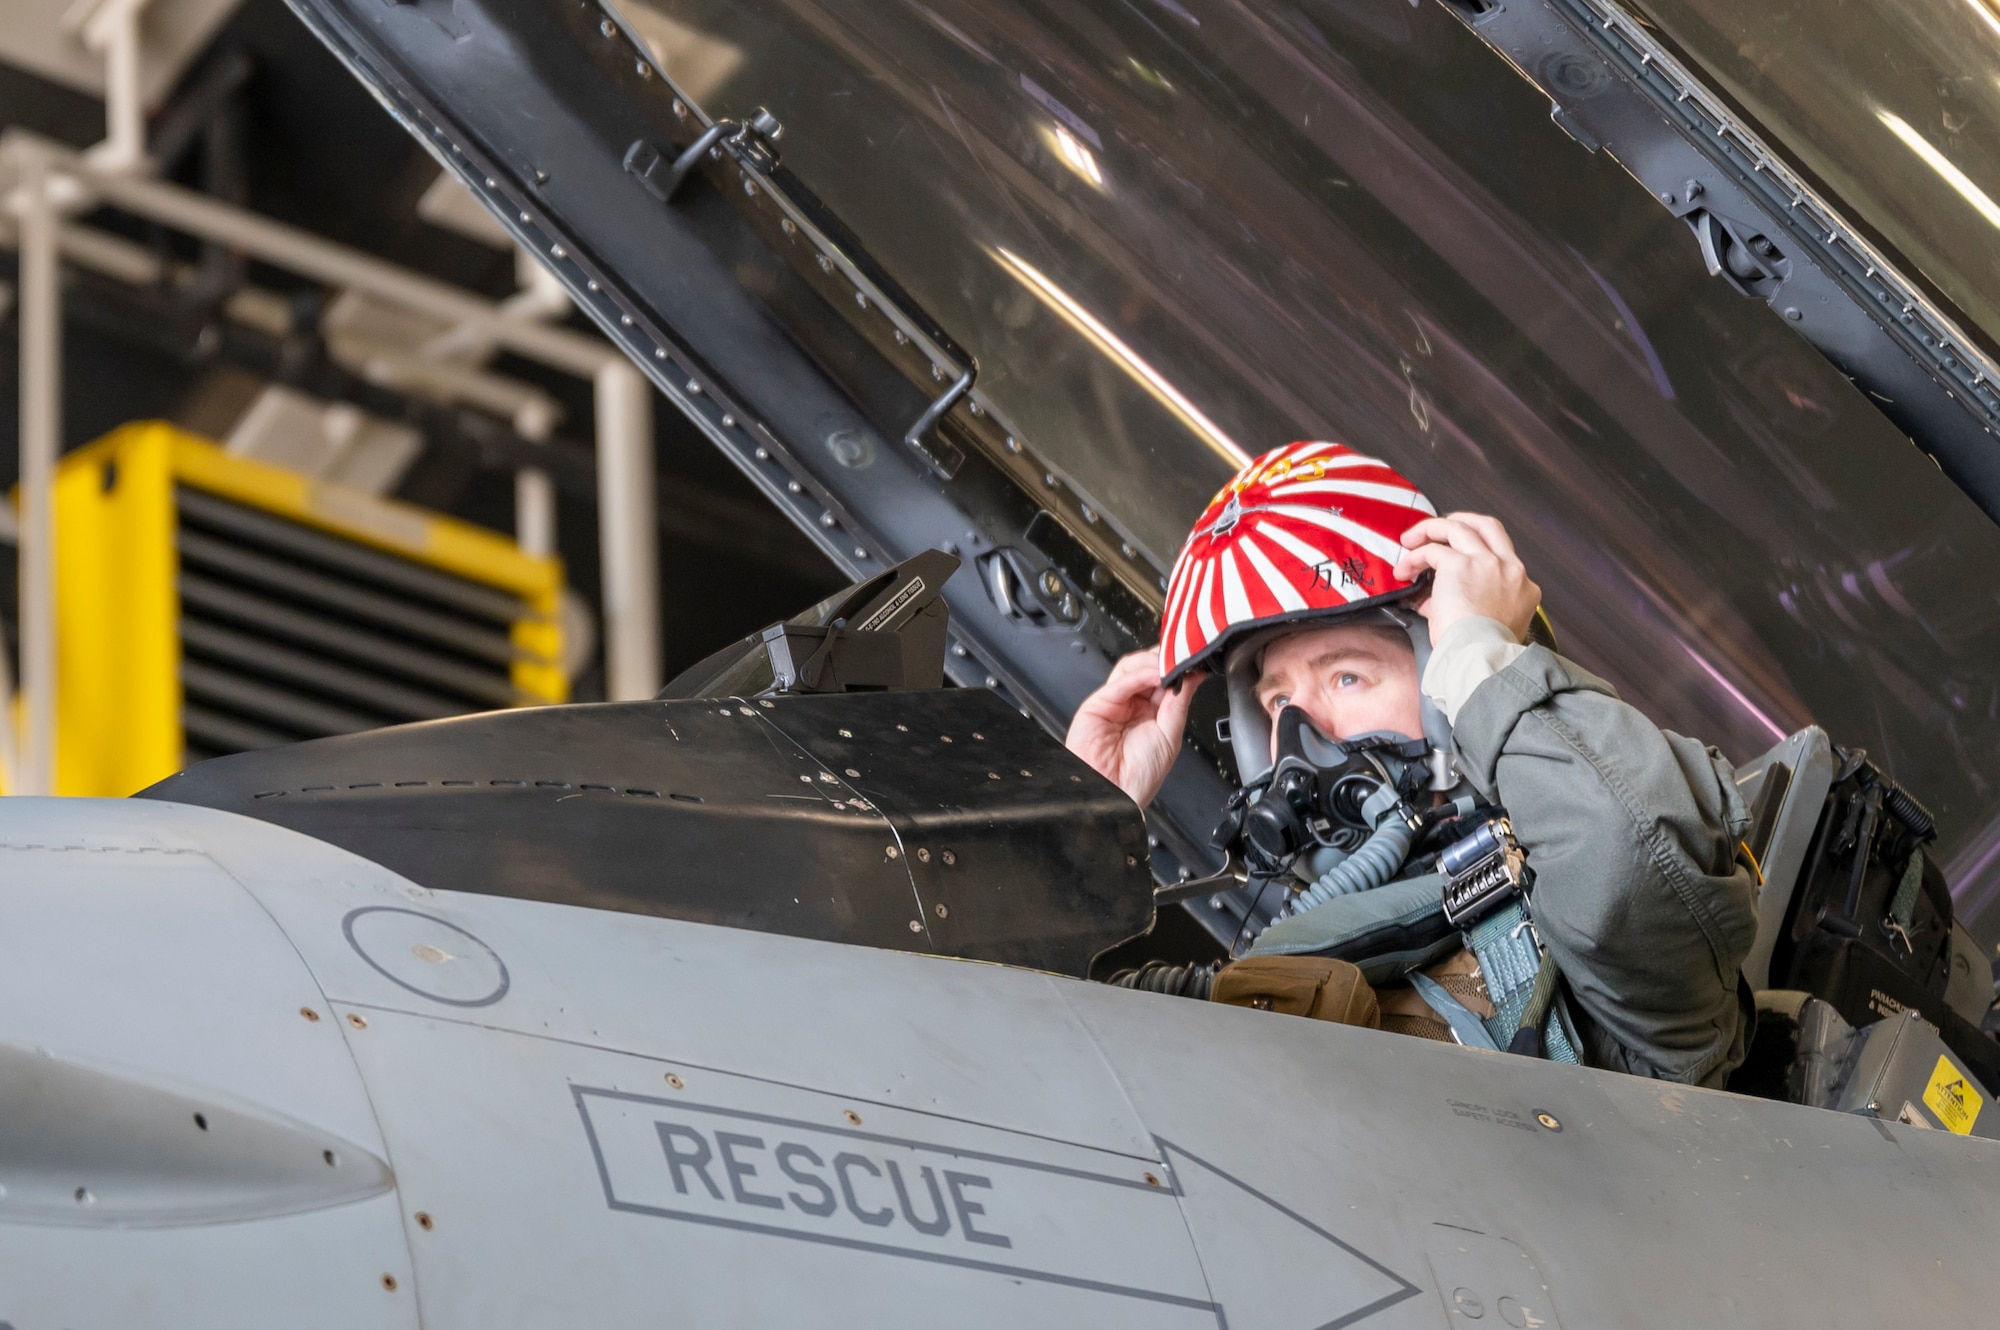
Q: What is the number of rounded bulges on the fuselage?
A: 1